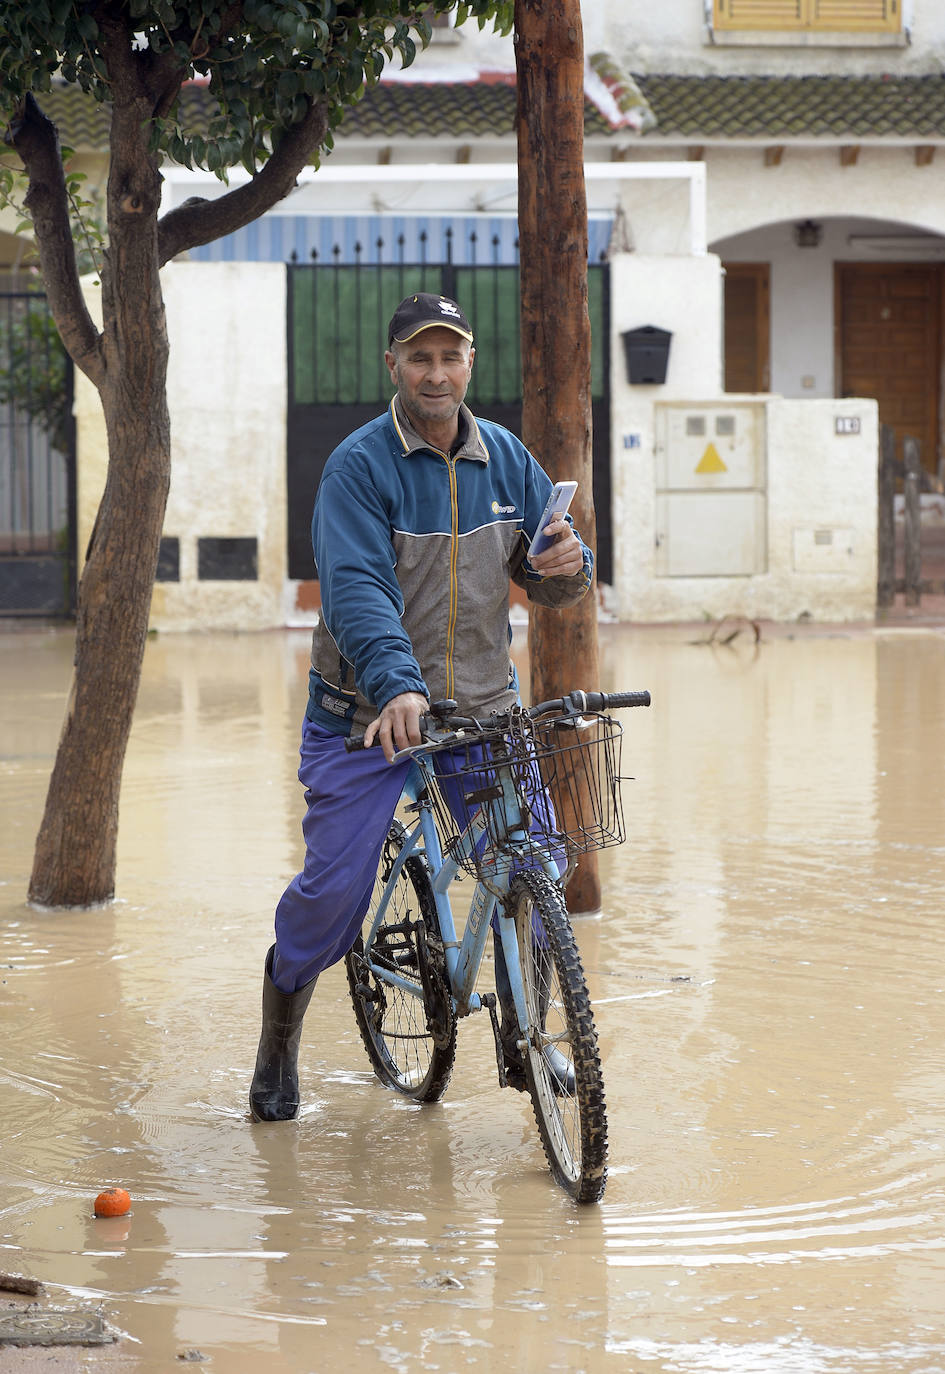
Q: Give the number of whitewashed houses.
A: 2